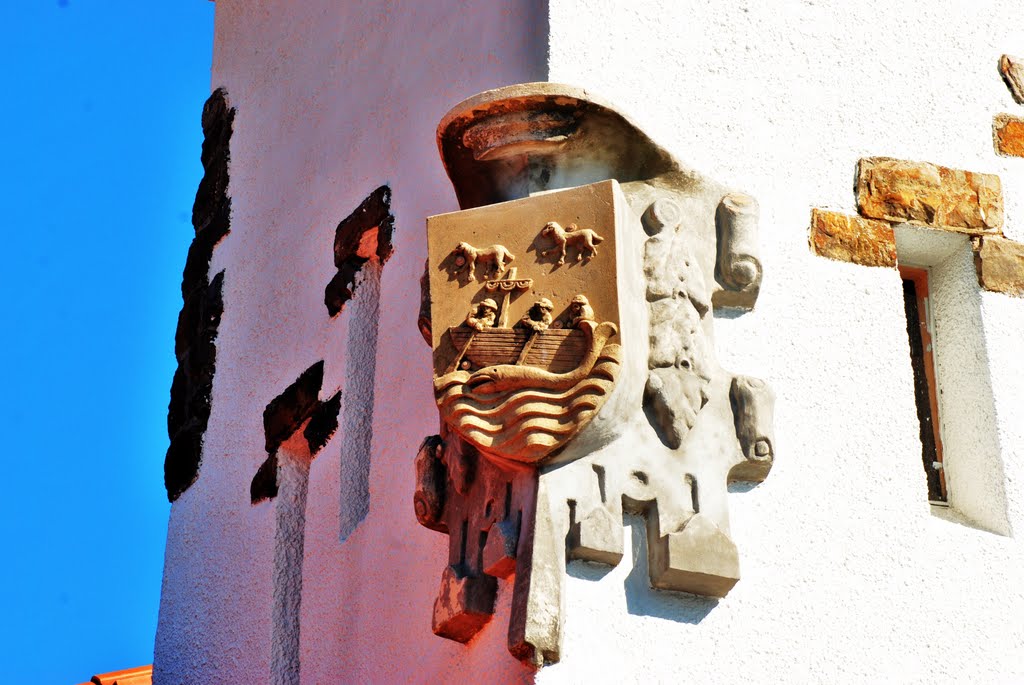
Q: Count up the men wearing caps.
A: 3